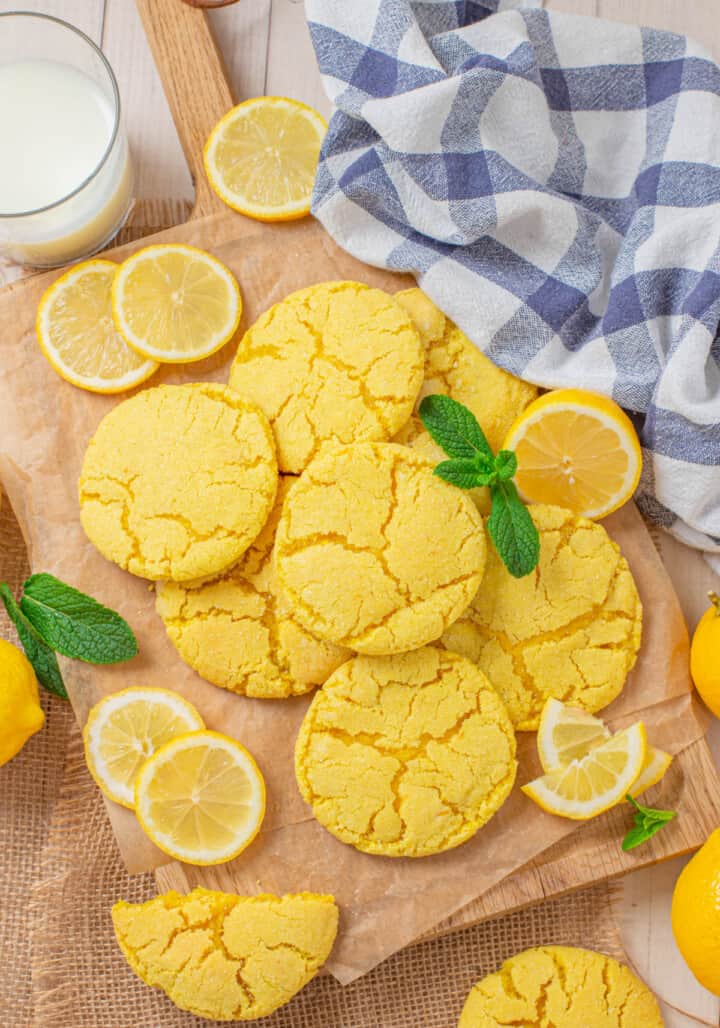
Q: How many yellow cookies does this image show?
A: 9